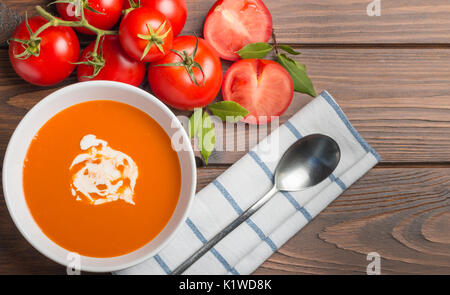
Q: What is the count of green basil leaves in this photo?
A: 6